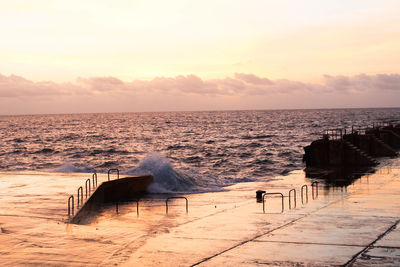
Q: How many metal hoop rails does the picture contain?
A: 11